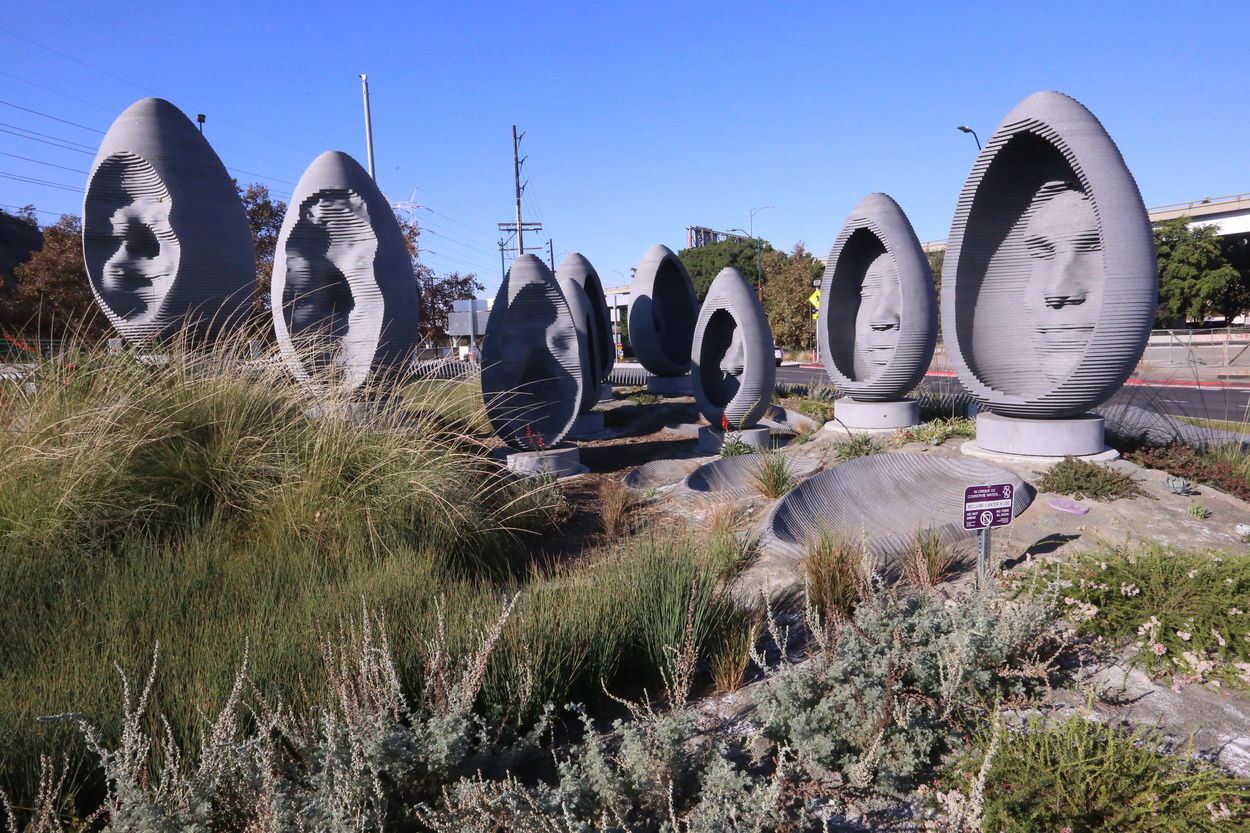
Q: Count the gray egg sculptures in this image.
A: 9